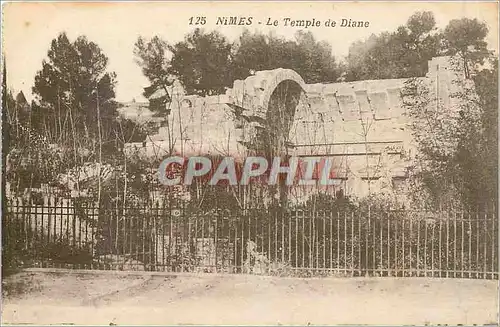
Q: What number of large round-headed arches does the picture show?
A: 1